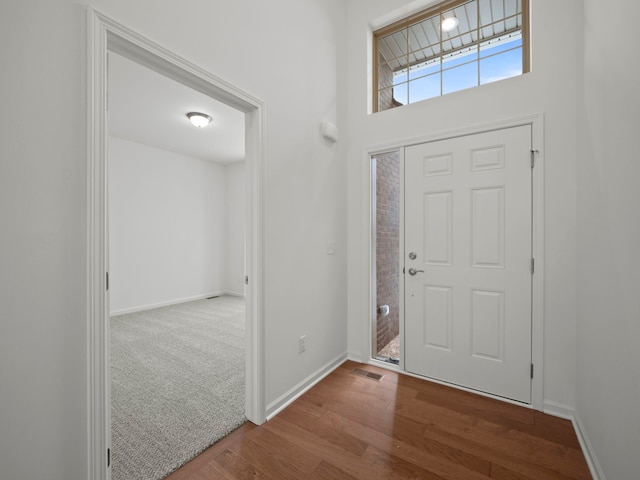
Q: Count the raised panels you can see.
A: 6